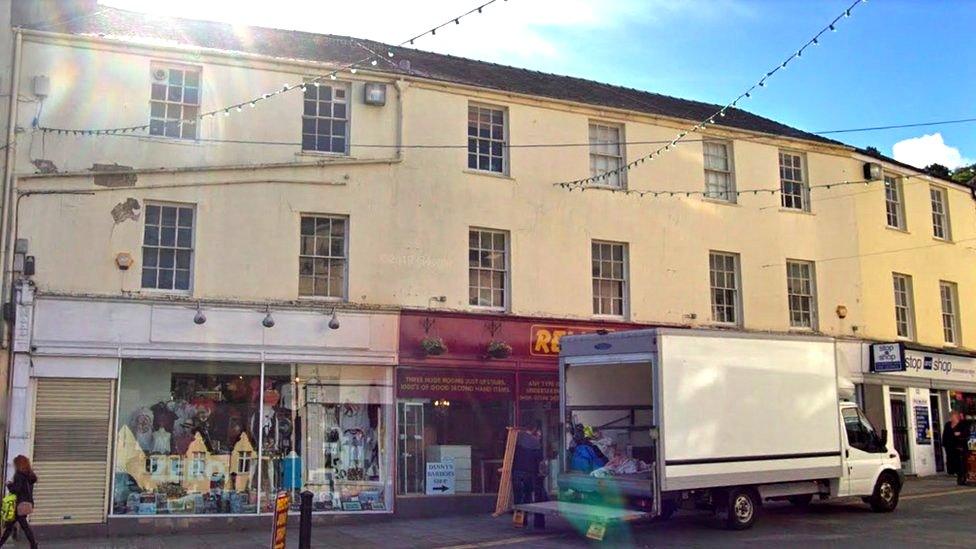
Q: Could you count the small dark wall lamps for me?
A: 3